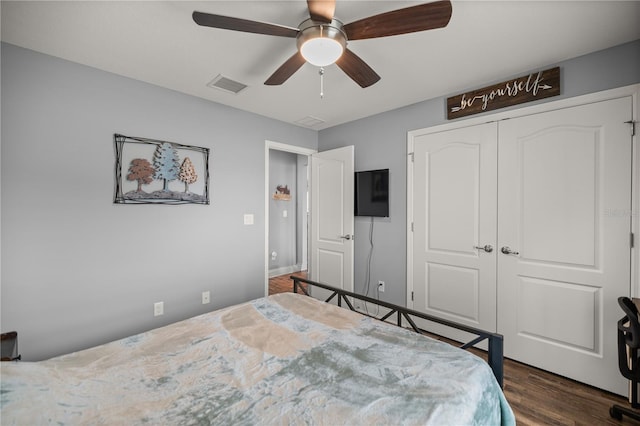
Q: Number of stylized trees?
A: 3